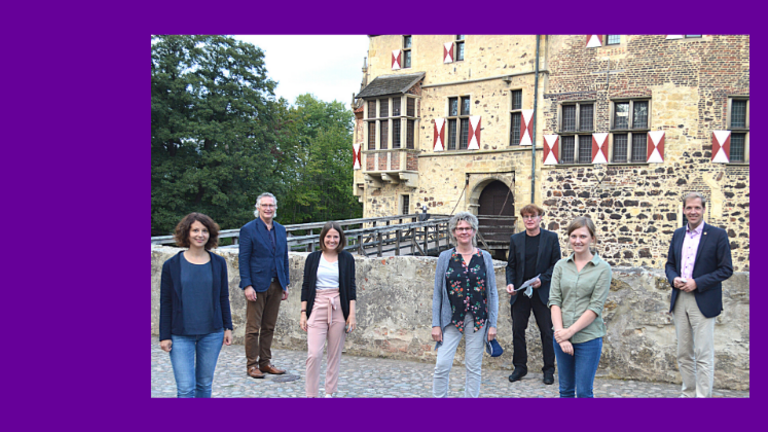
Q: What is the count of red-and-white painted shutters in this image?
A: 12